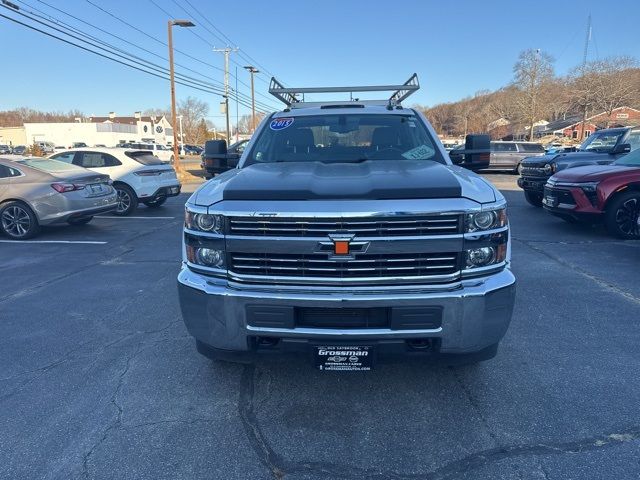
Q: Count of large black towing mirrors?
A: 2